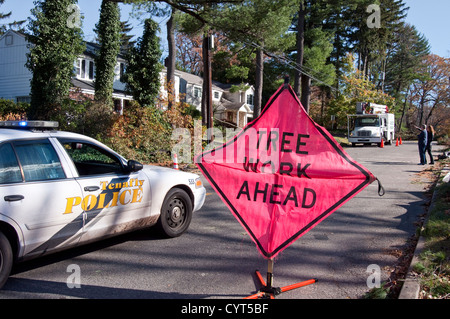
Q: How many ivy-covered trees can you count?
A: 3